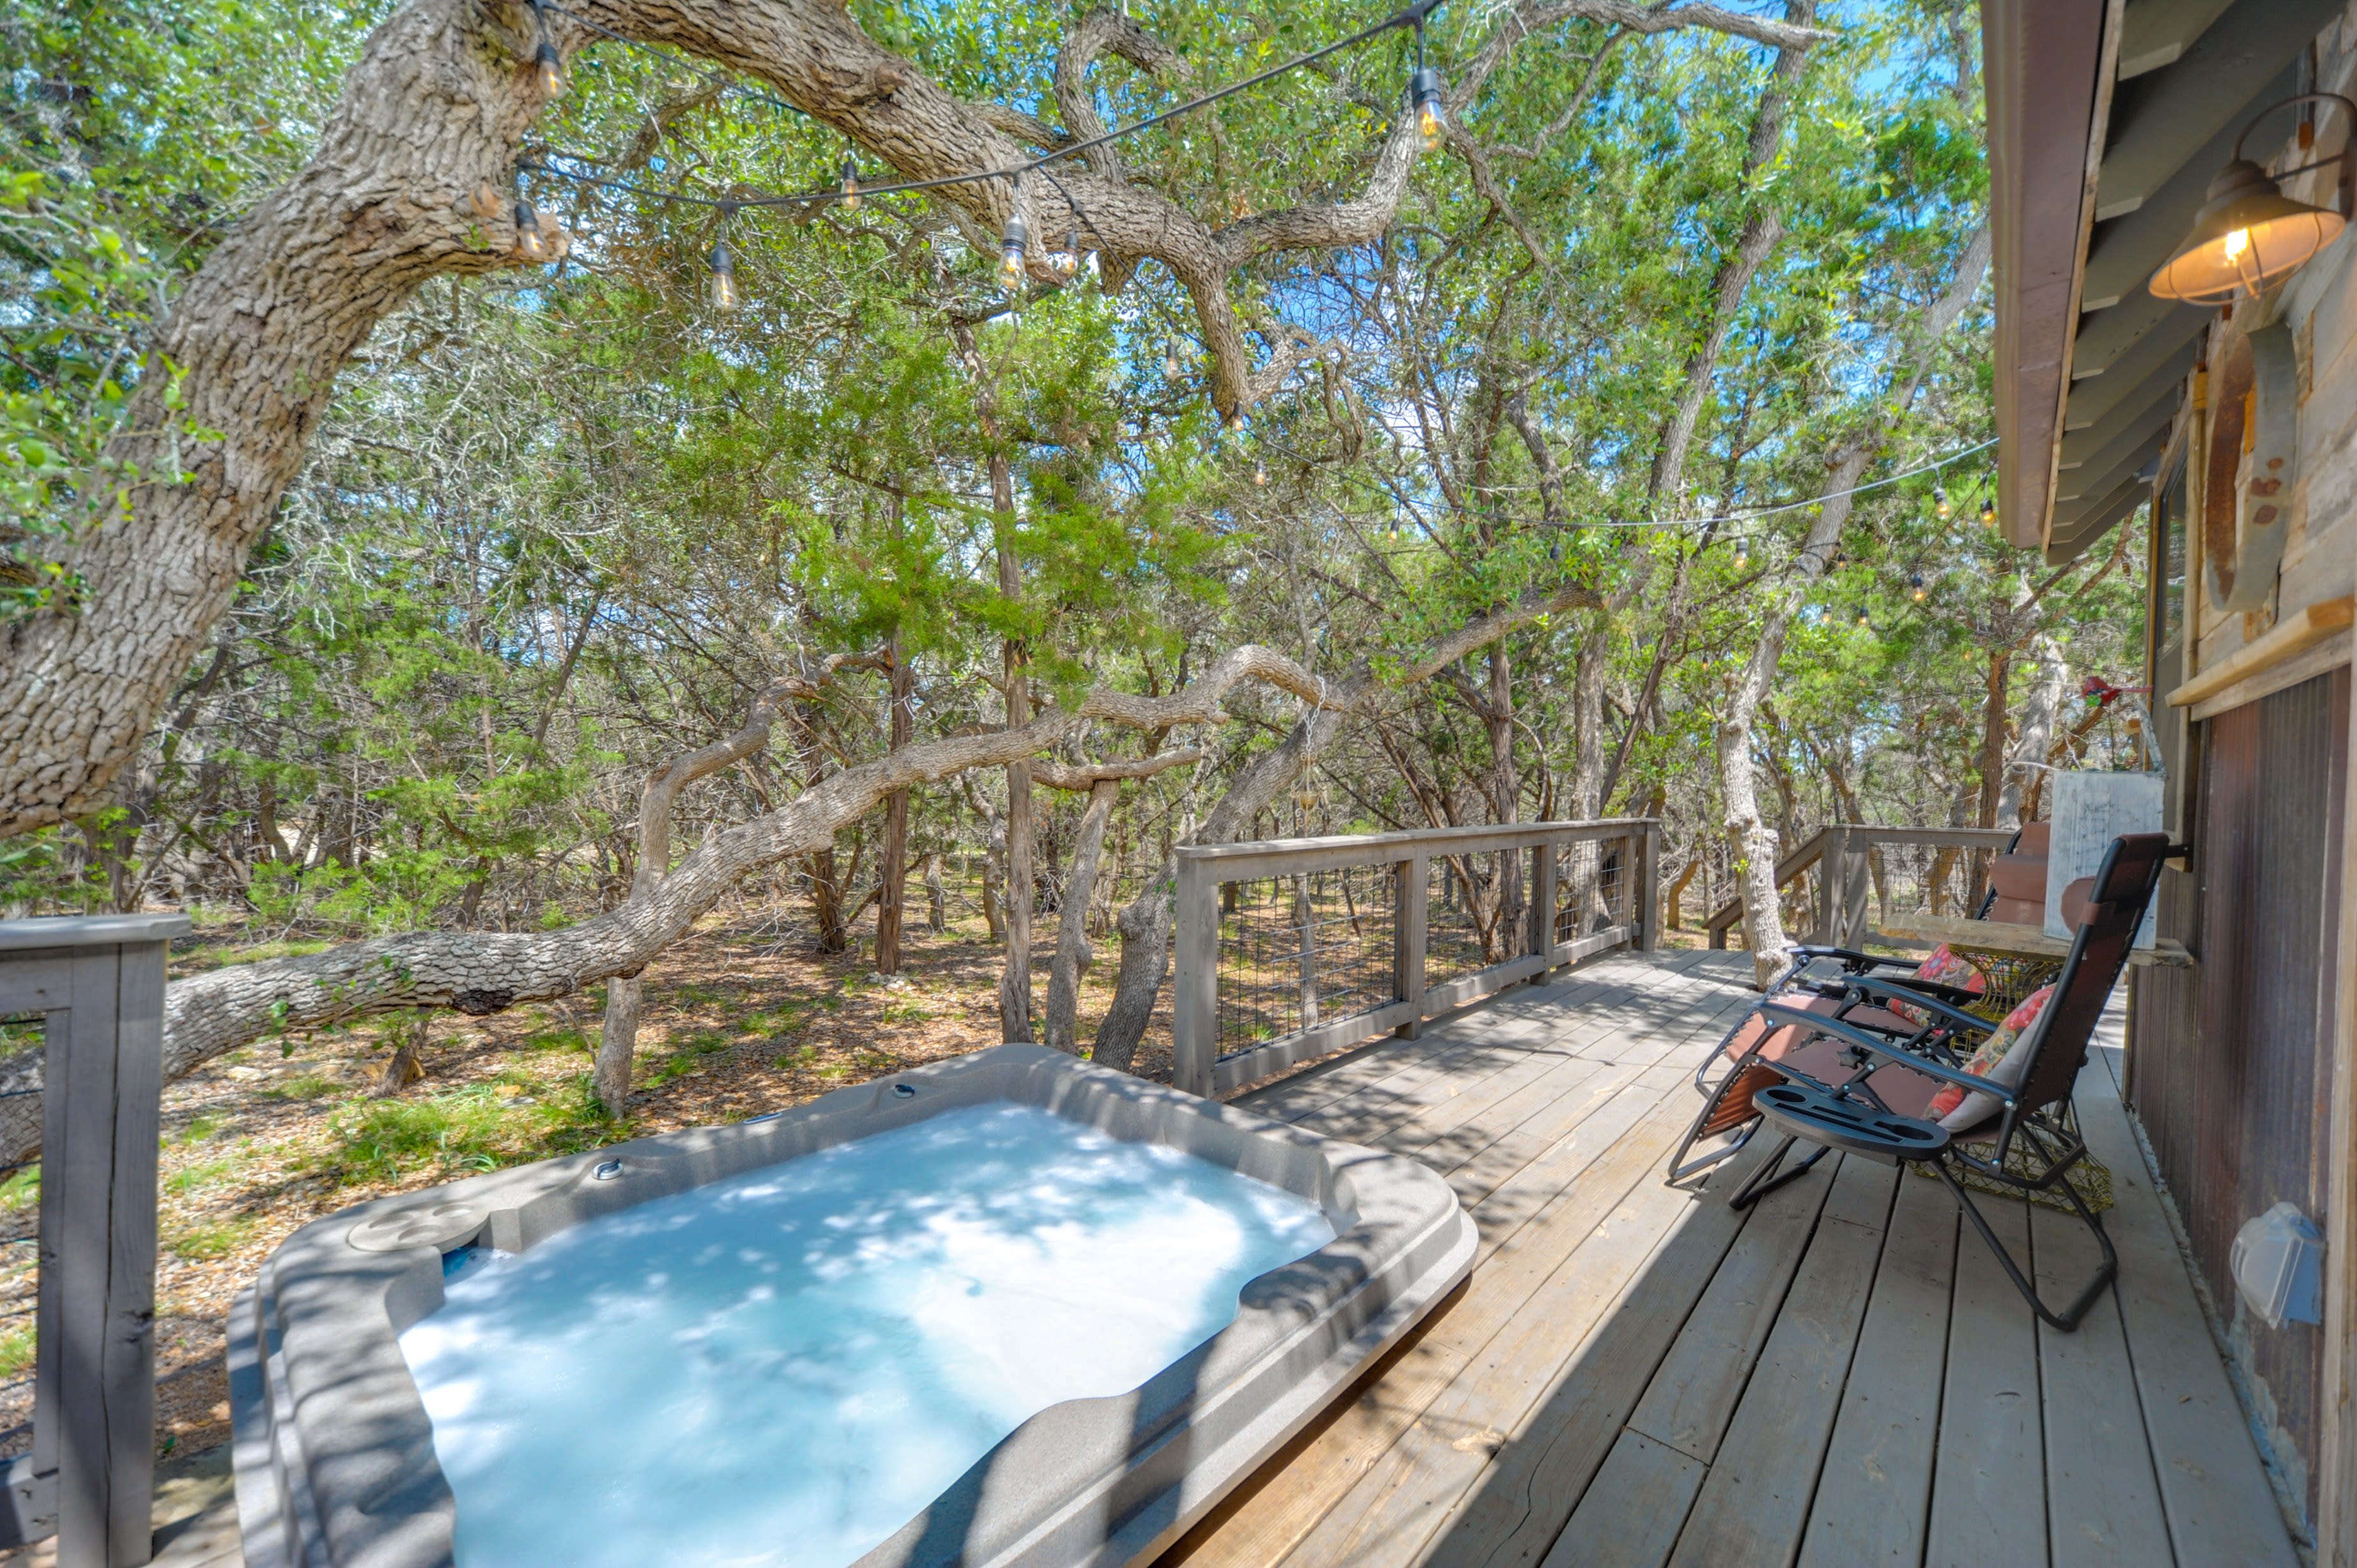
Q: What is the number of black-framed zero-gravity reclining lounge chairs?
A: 2